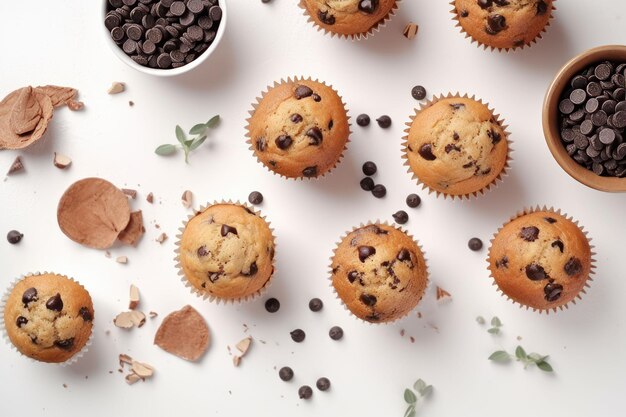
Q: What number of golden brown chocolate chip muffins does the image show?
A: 8